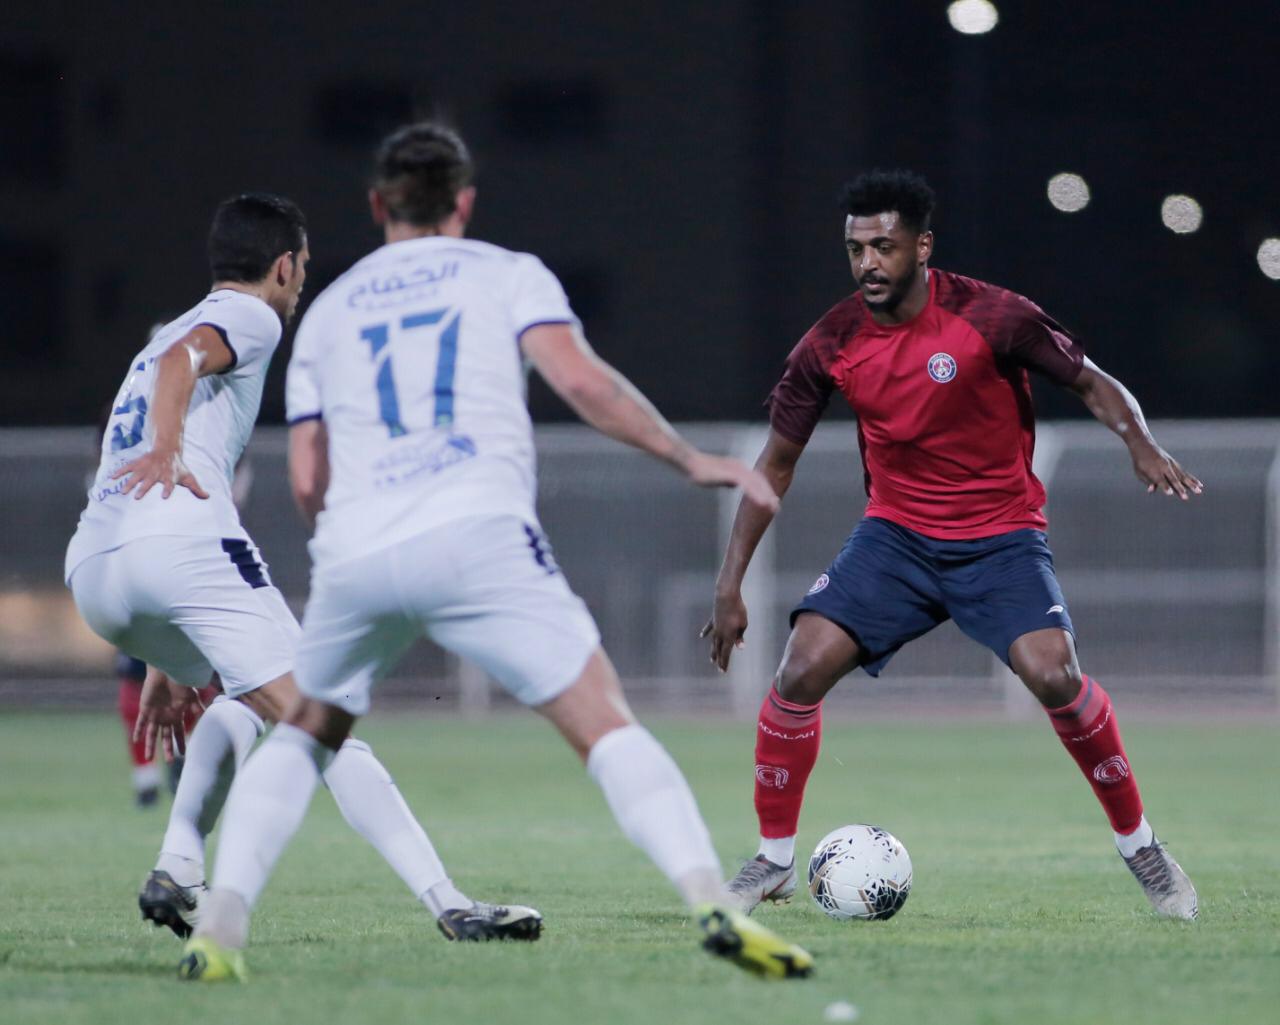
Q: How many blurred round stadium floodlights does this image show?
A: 4